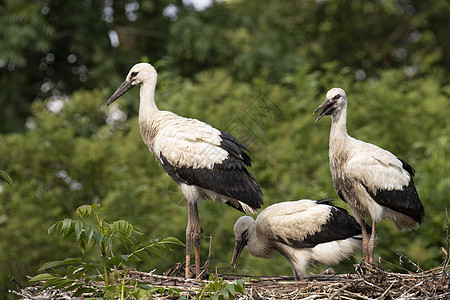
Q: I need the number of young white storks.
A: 3